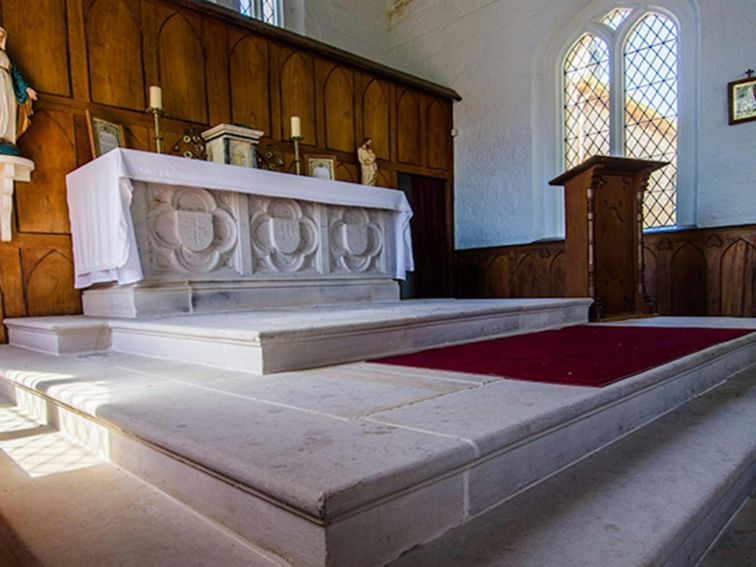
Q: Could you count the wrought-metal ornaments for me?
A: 2